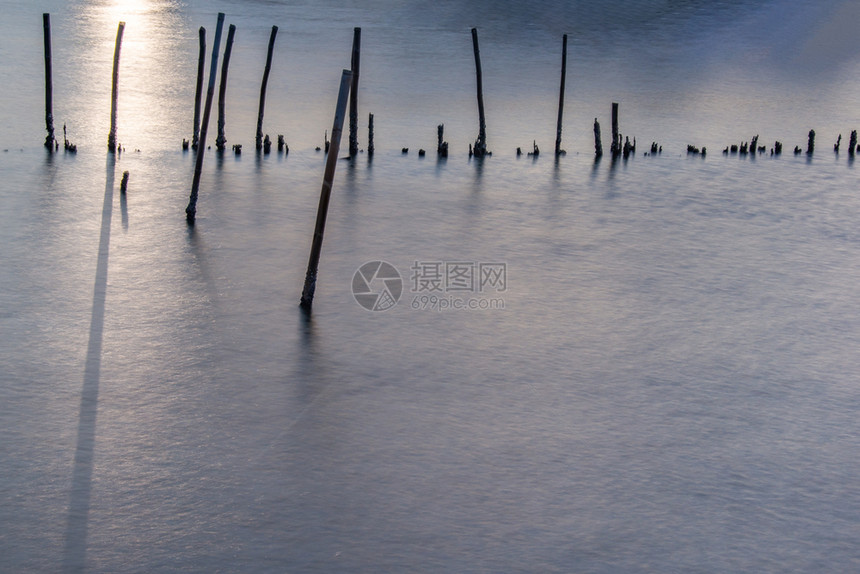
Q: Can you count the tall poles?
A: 10